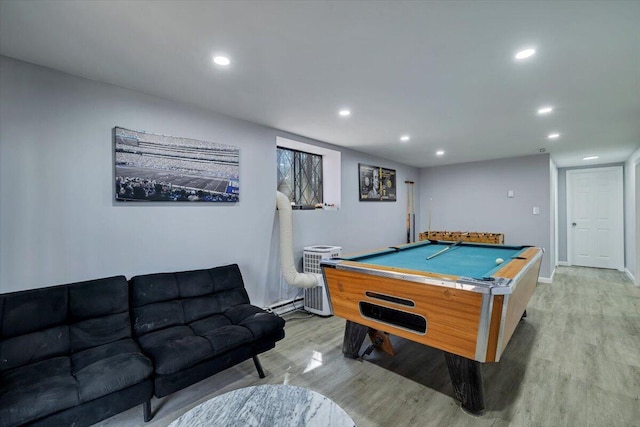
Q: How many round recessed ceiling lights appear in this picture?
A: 8